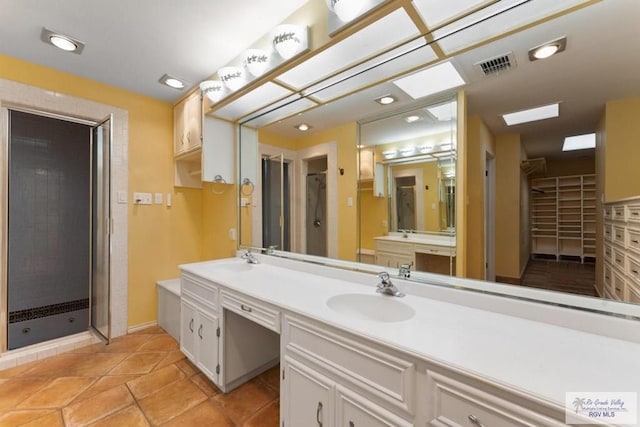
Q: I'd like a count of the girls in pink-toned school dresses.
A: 0